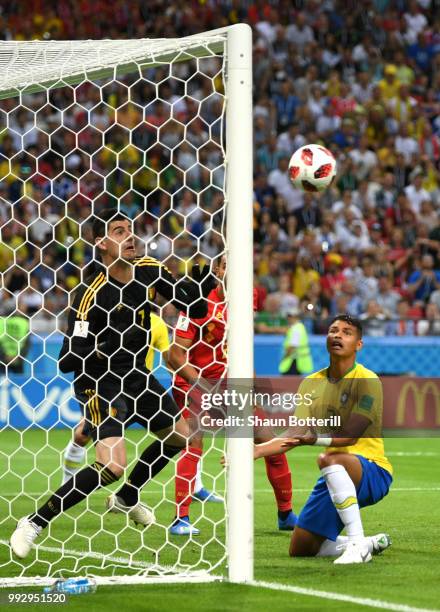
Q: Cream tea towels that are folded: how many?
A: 0